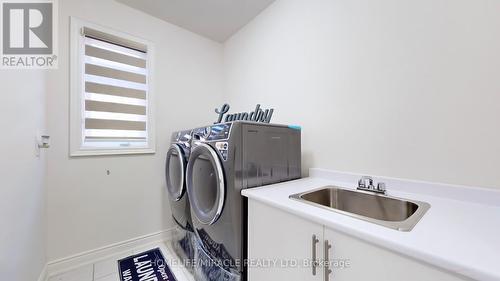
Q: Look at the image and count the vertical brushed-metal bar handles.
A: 2